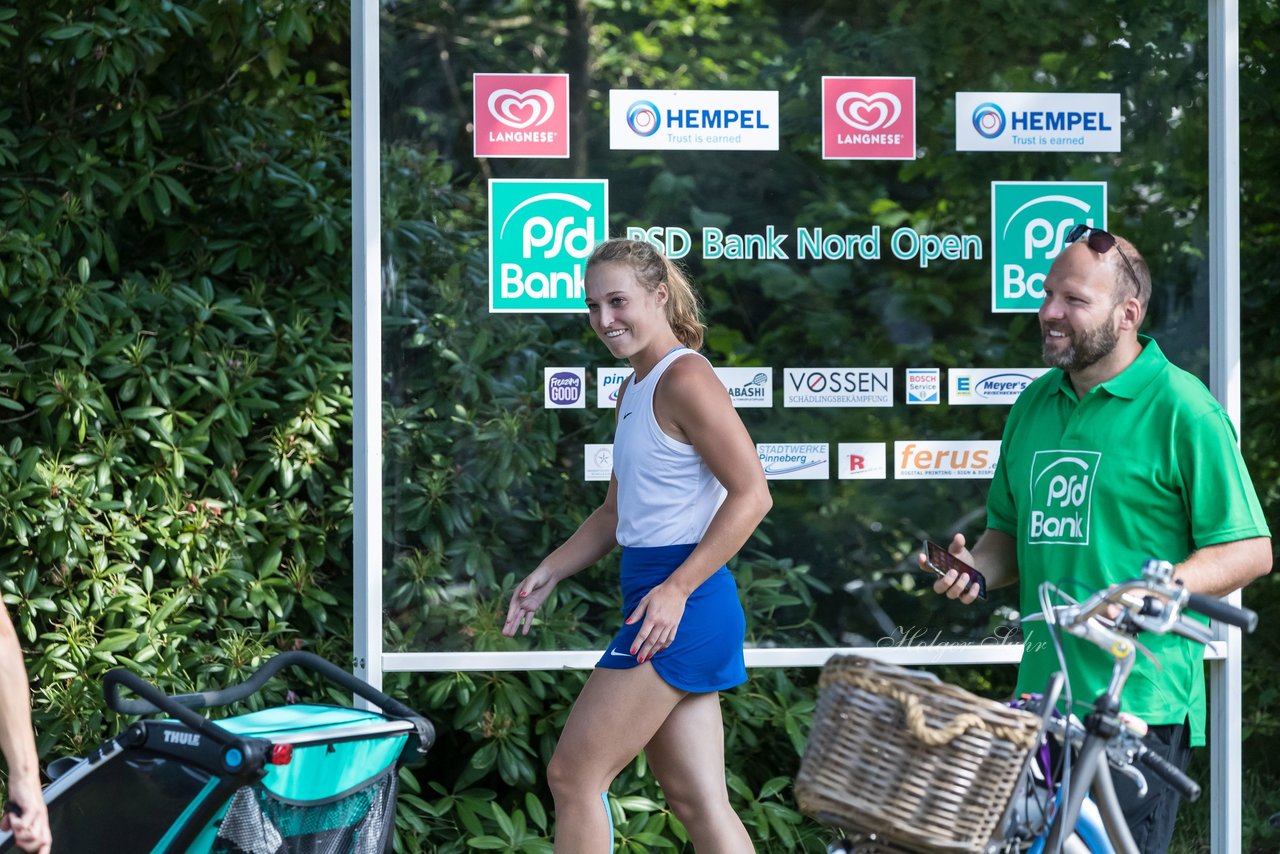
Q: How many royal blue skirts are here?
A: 1